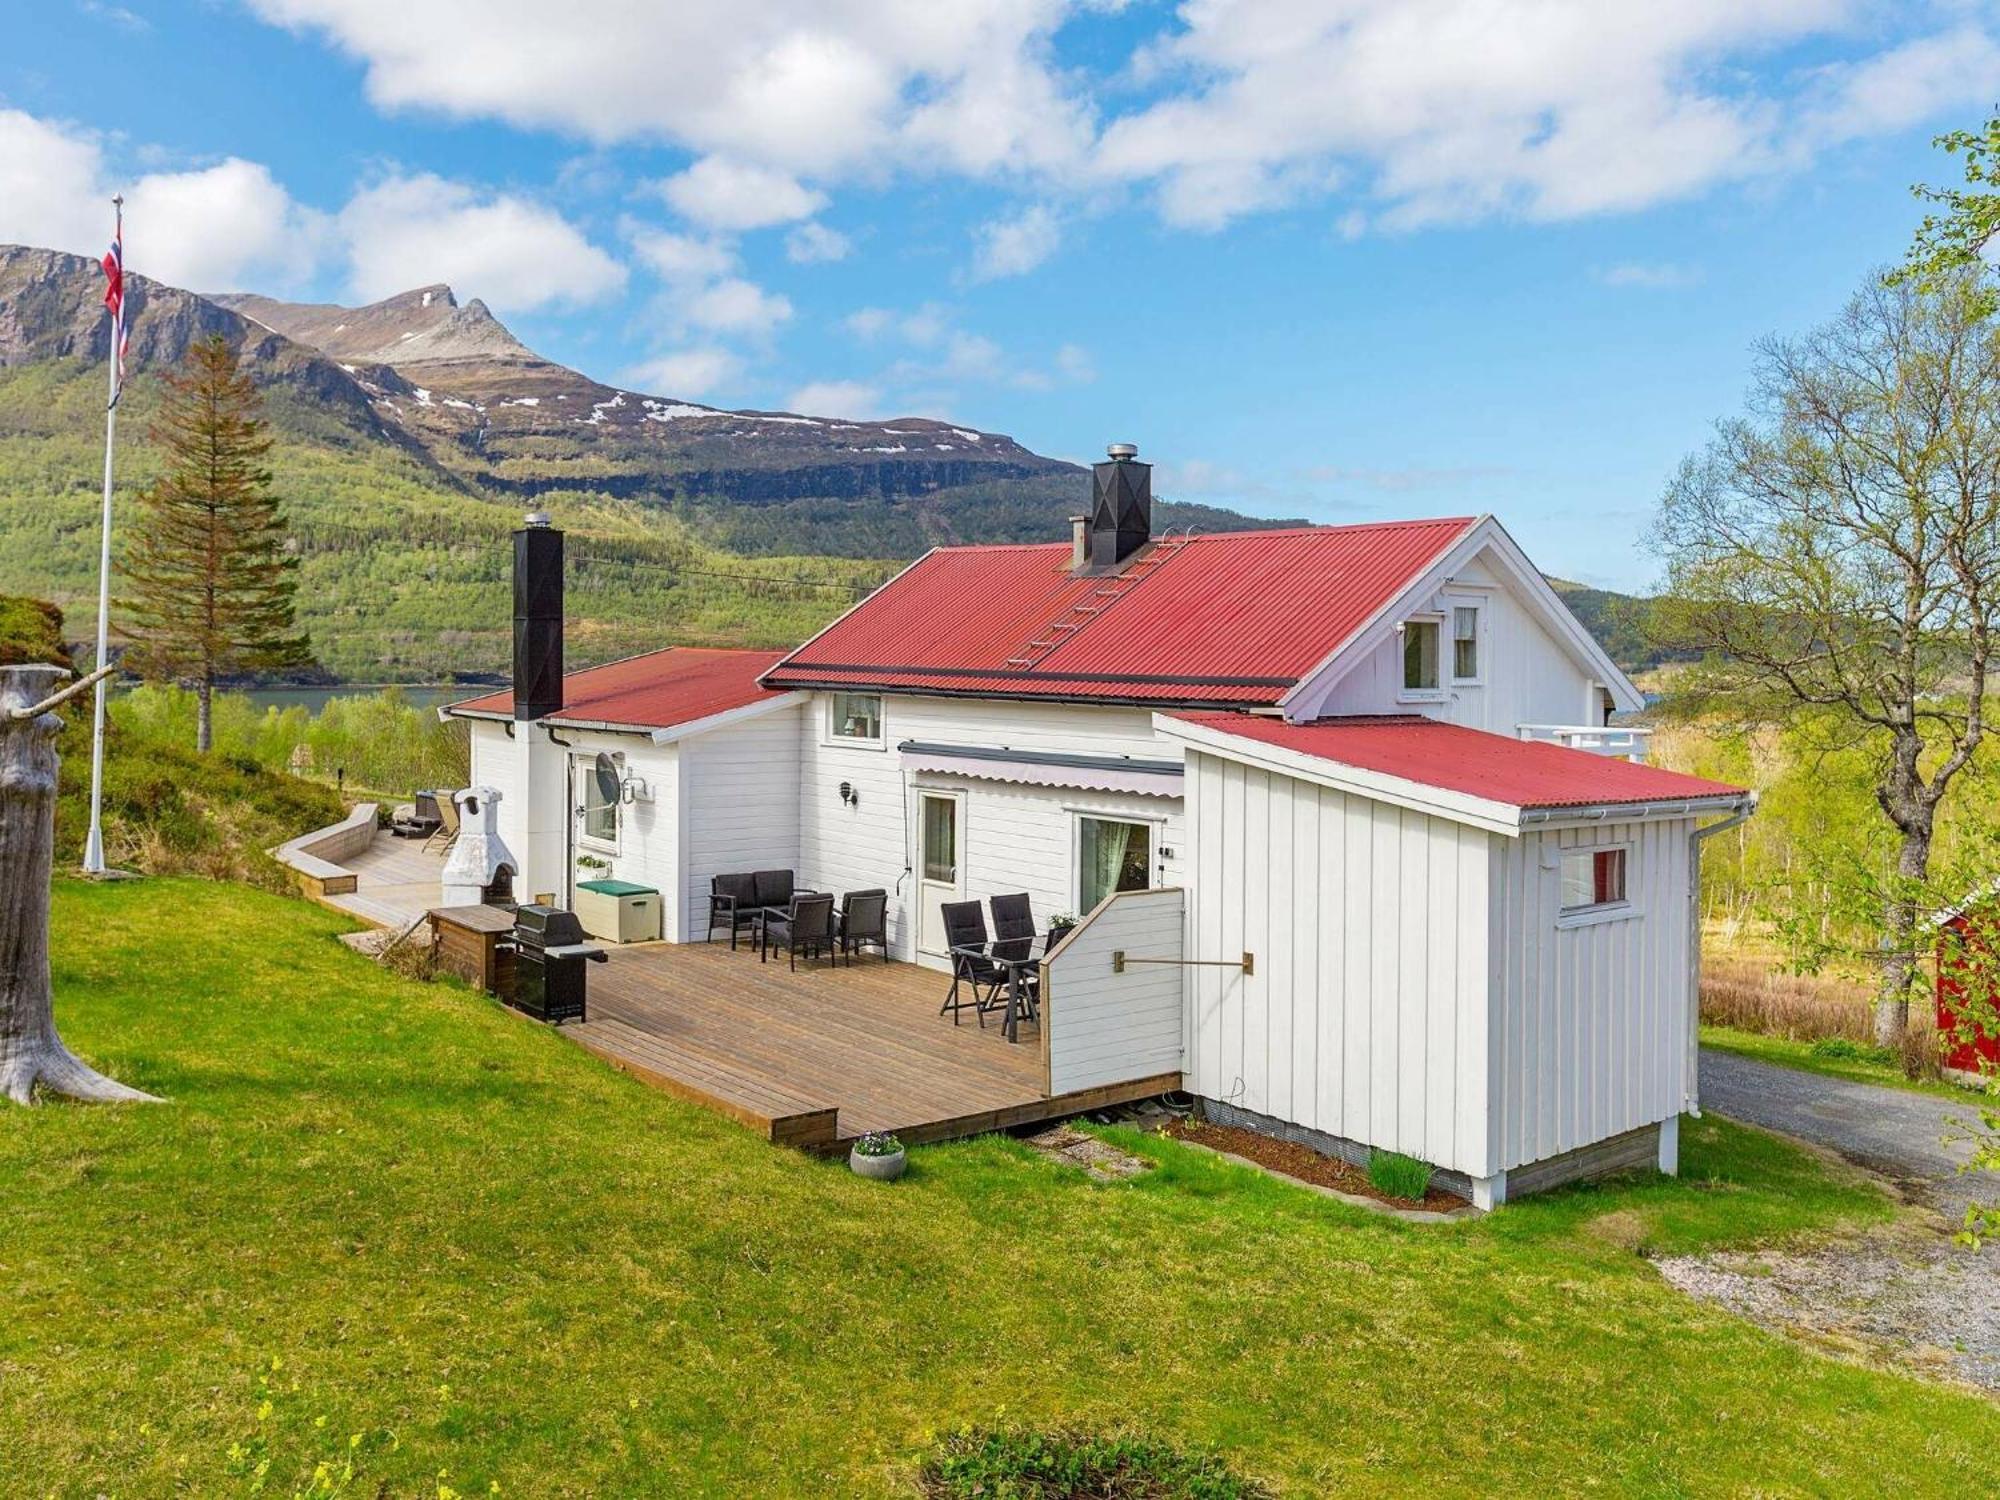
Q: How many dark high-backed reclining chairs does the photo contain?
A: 2